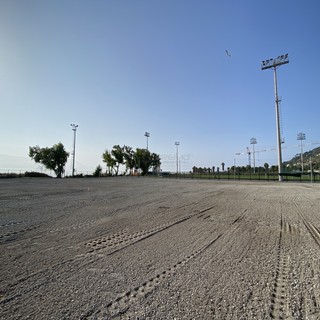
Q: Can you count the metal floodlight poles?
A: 6